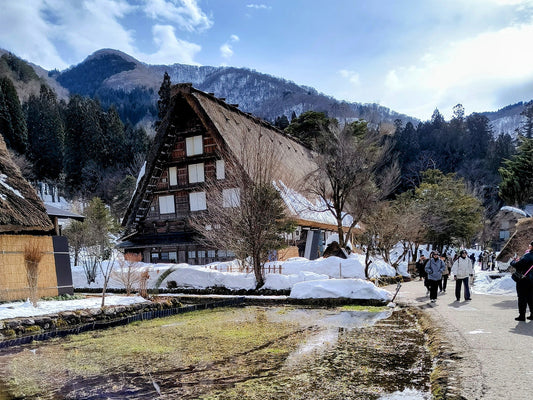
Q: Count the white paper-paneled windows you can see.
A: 7